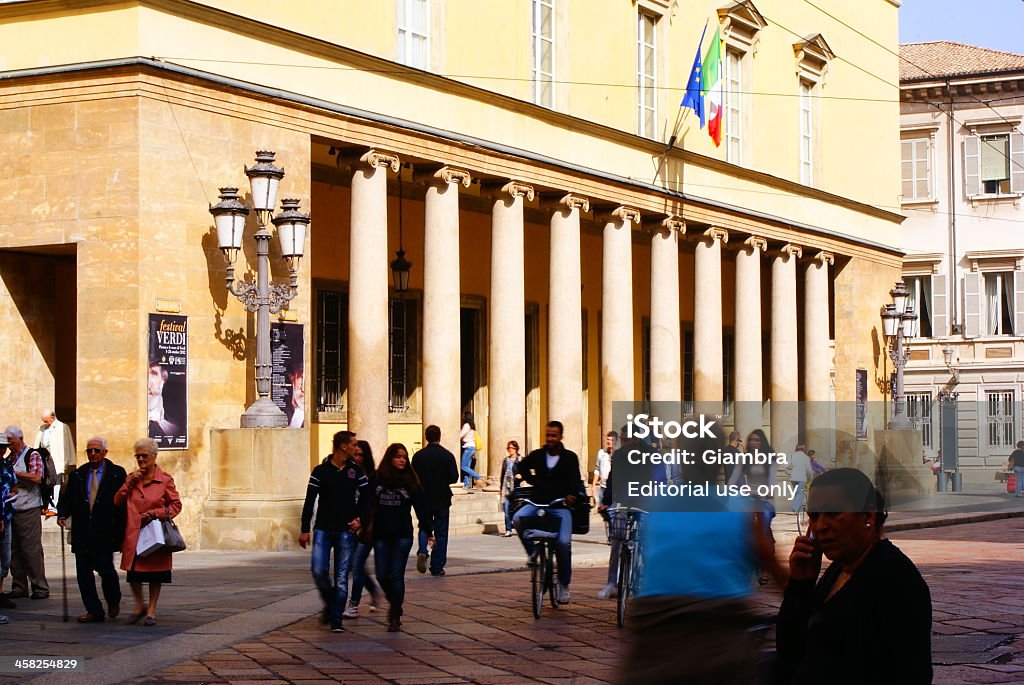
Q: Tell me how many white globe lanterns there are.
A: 6